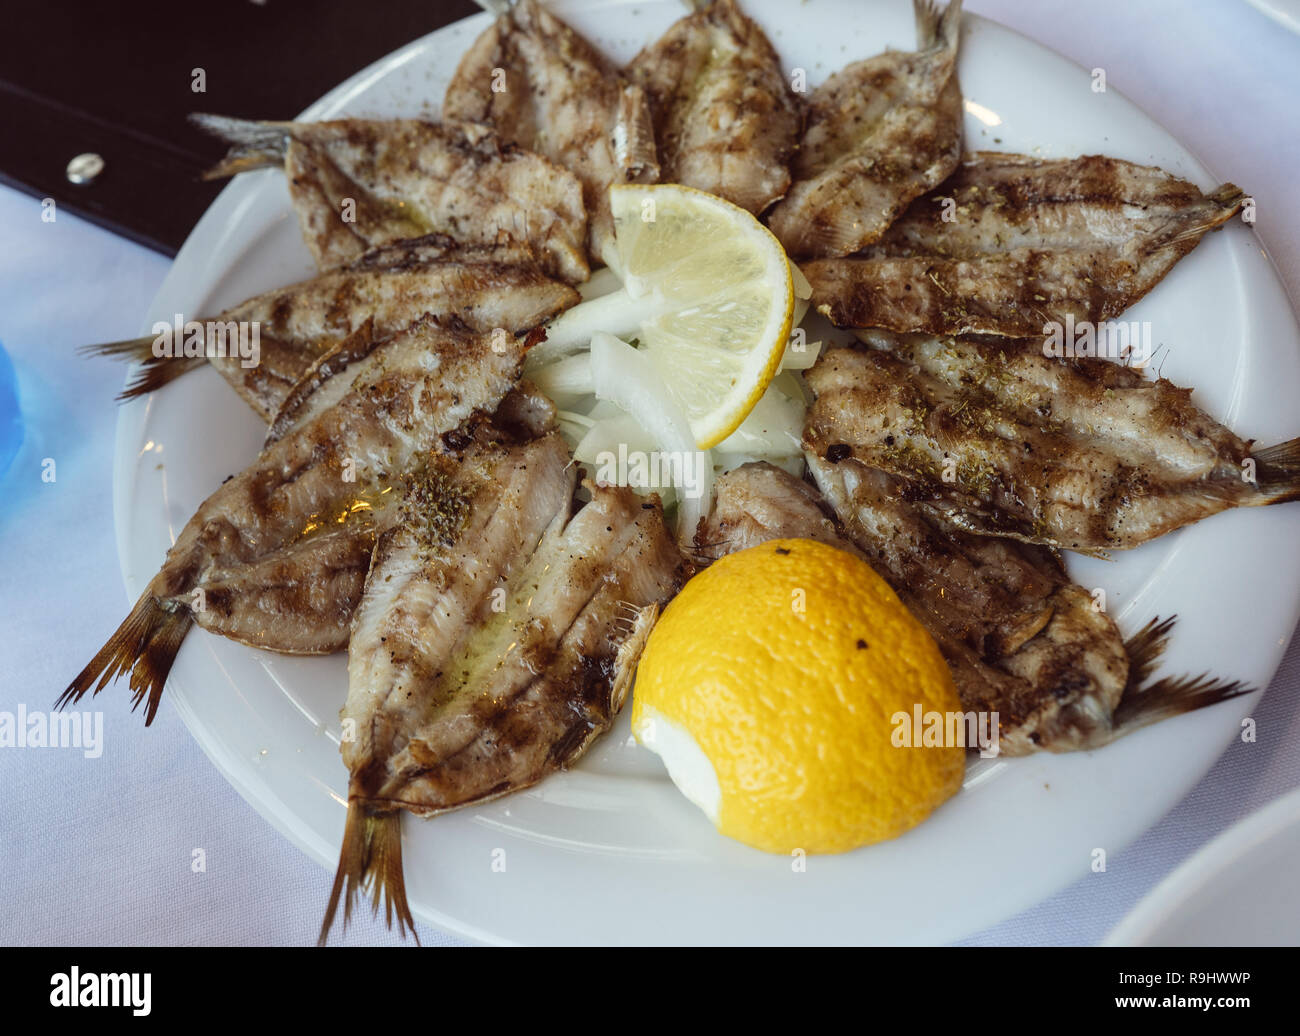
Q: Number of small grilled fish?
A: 10